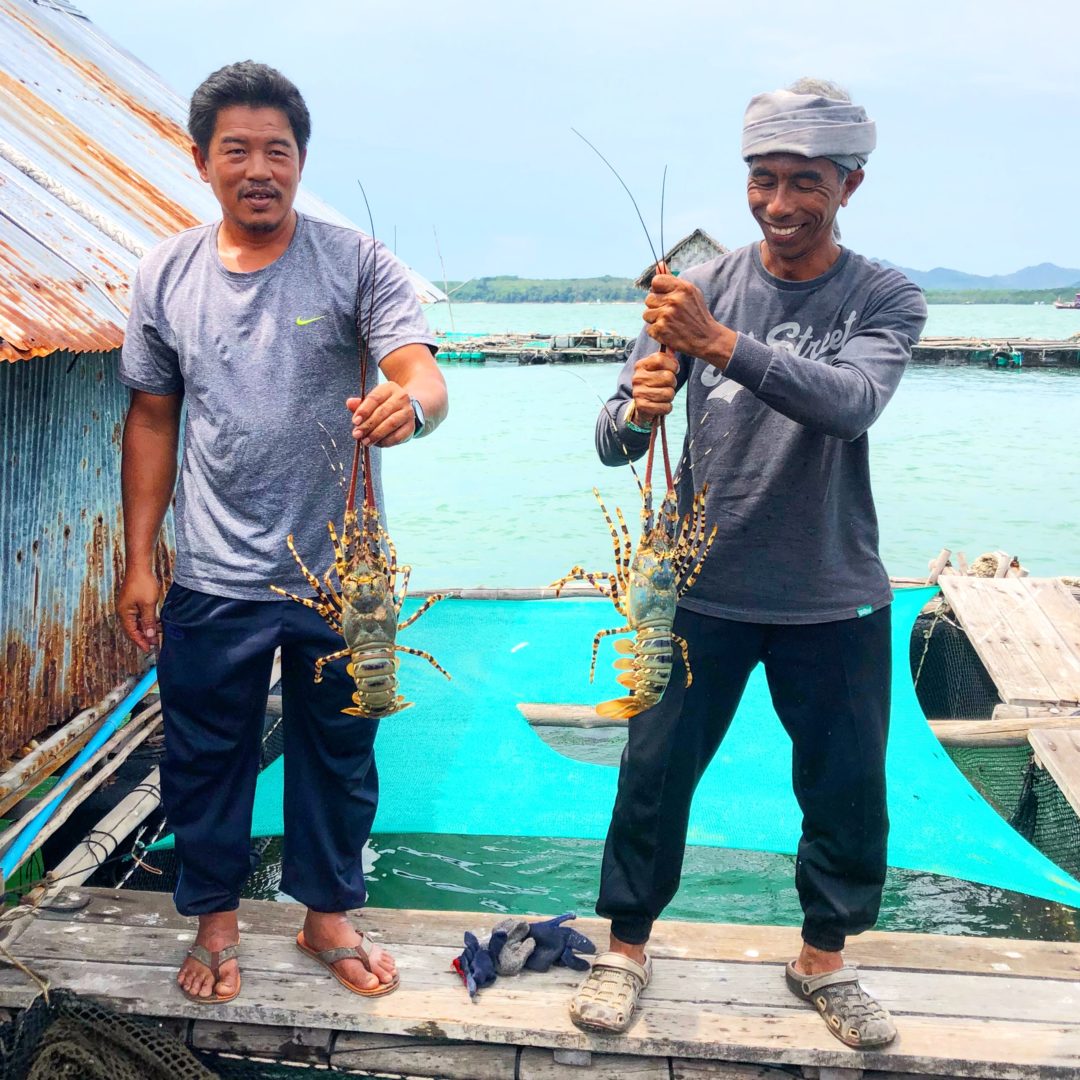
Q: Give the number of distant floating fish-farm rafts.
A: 2